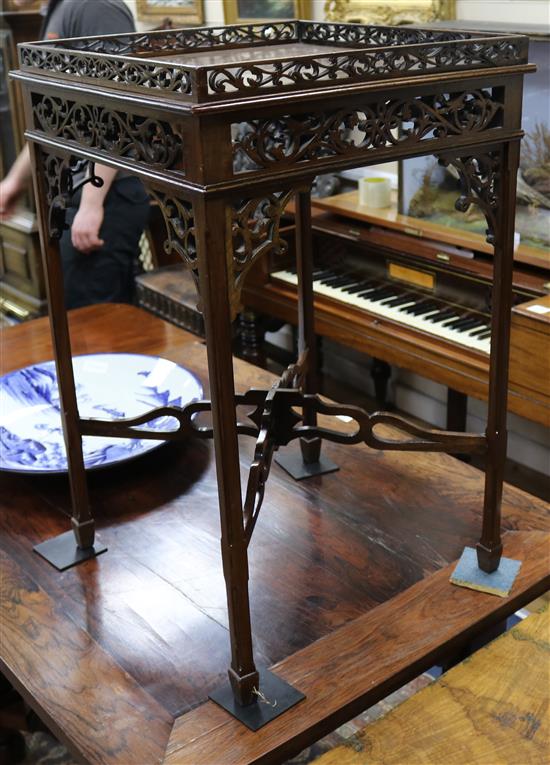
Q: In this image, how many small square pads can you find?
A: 4